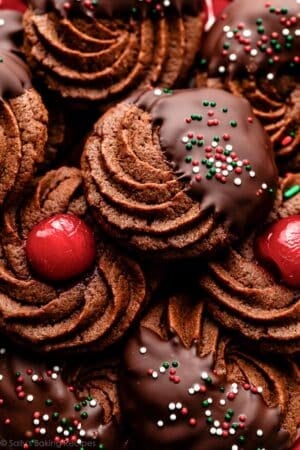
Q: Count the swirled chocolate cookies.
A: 8